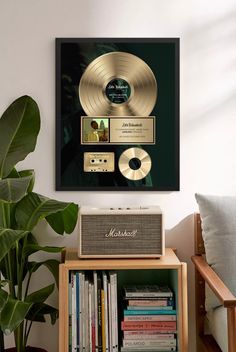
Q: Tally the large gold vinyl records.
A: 1